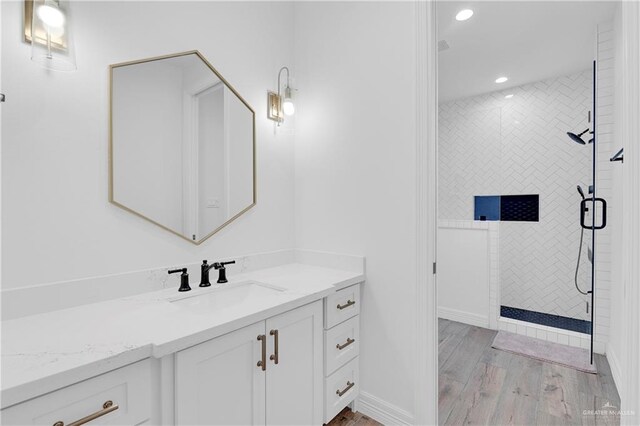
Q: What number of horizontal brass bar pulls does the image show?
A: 4